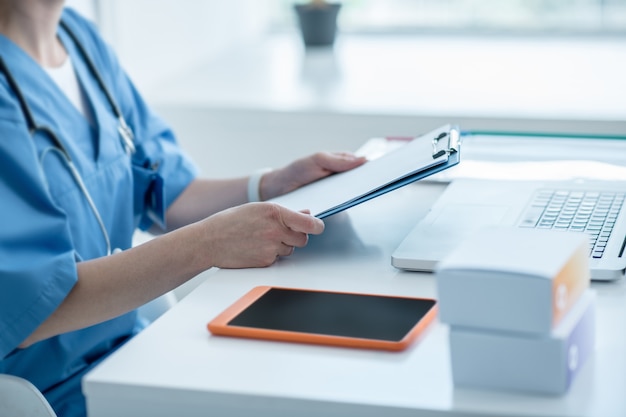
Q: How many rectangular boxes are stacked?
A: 2